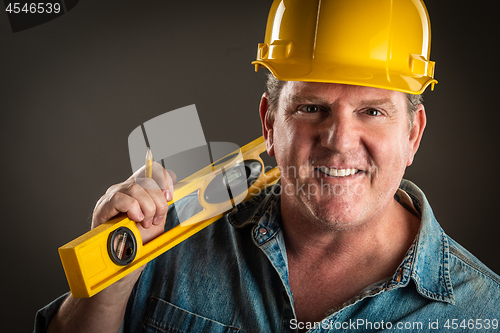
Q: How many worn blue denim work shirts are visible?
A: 1